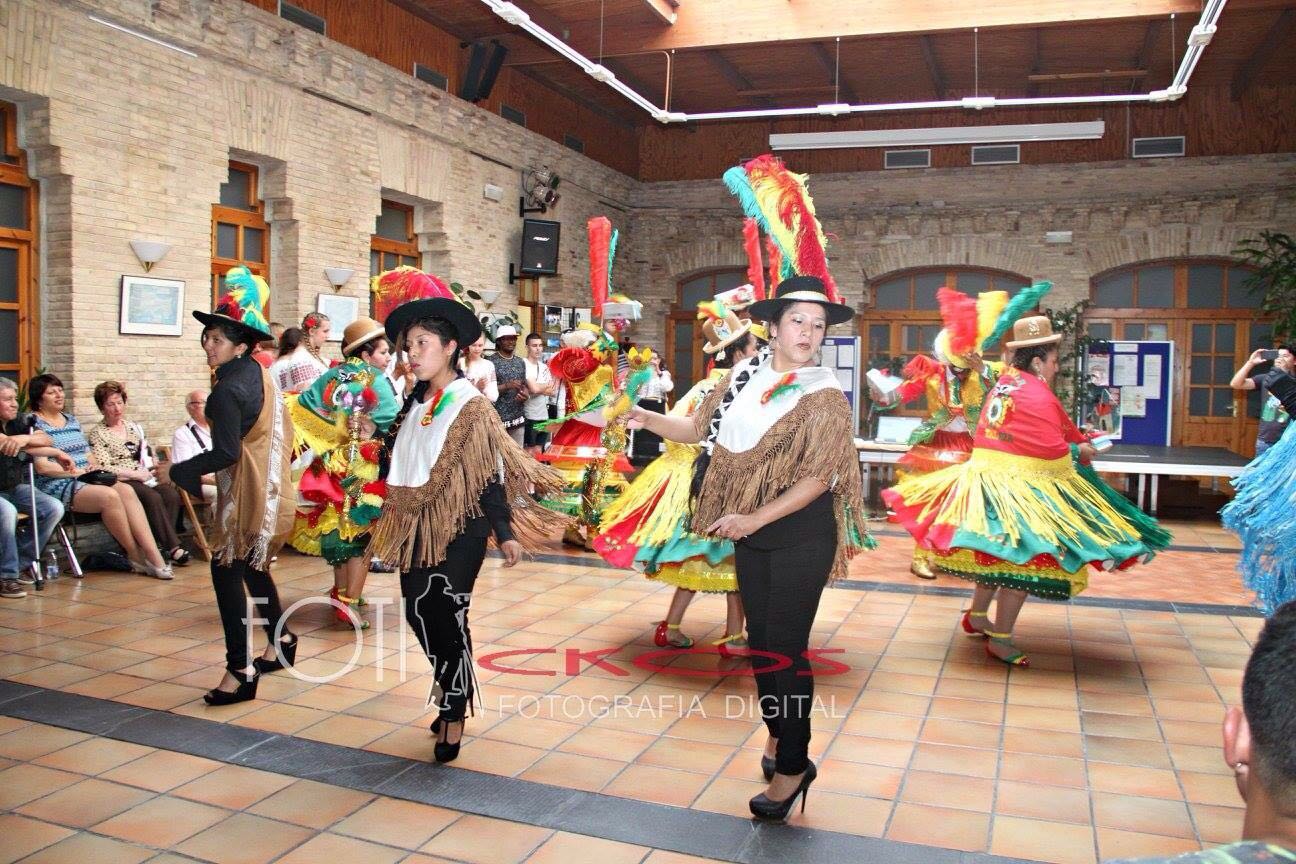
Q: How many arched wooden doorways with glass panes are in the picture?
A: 3